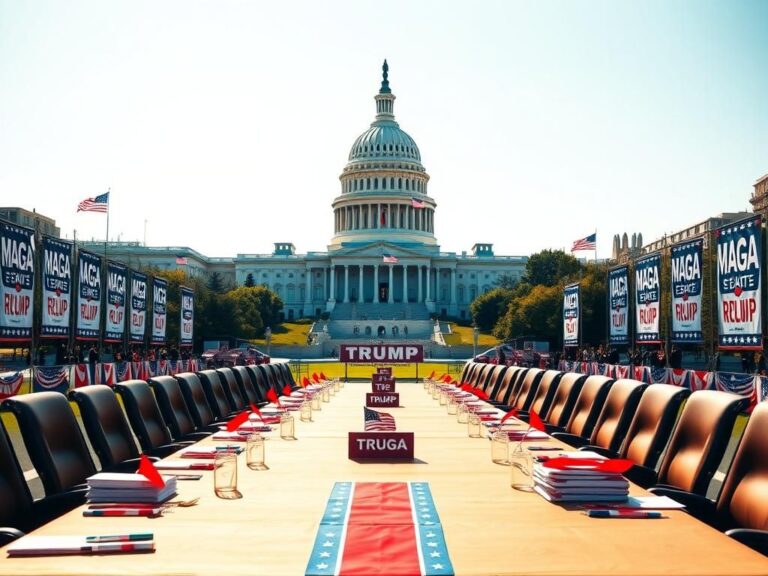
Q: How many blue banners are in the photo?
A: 12